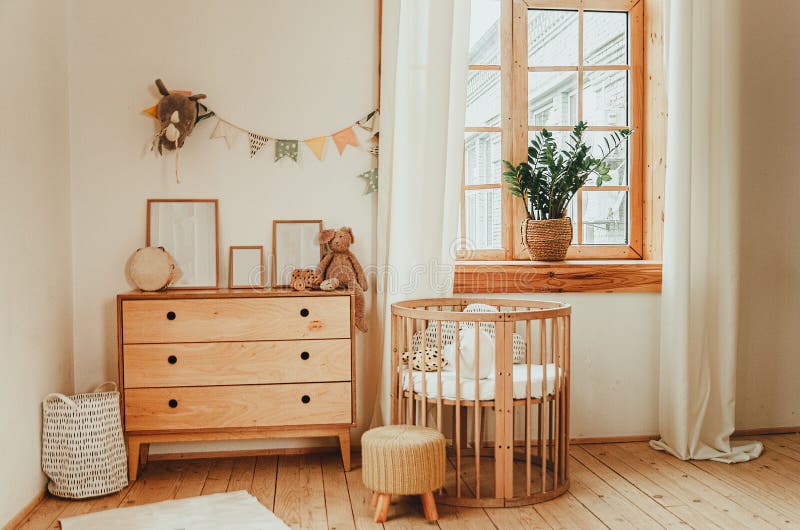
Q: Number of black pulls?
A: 6